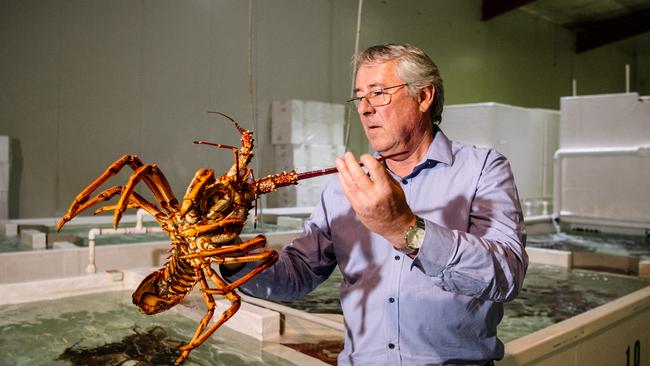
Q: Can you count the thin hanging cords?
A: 2